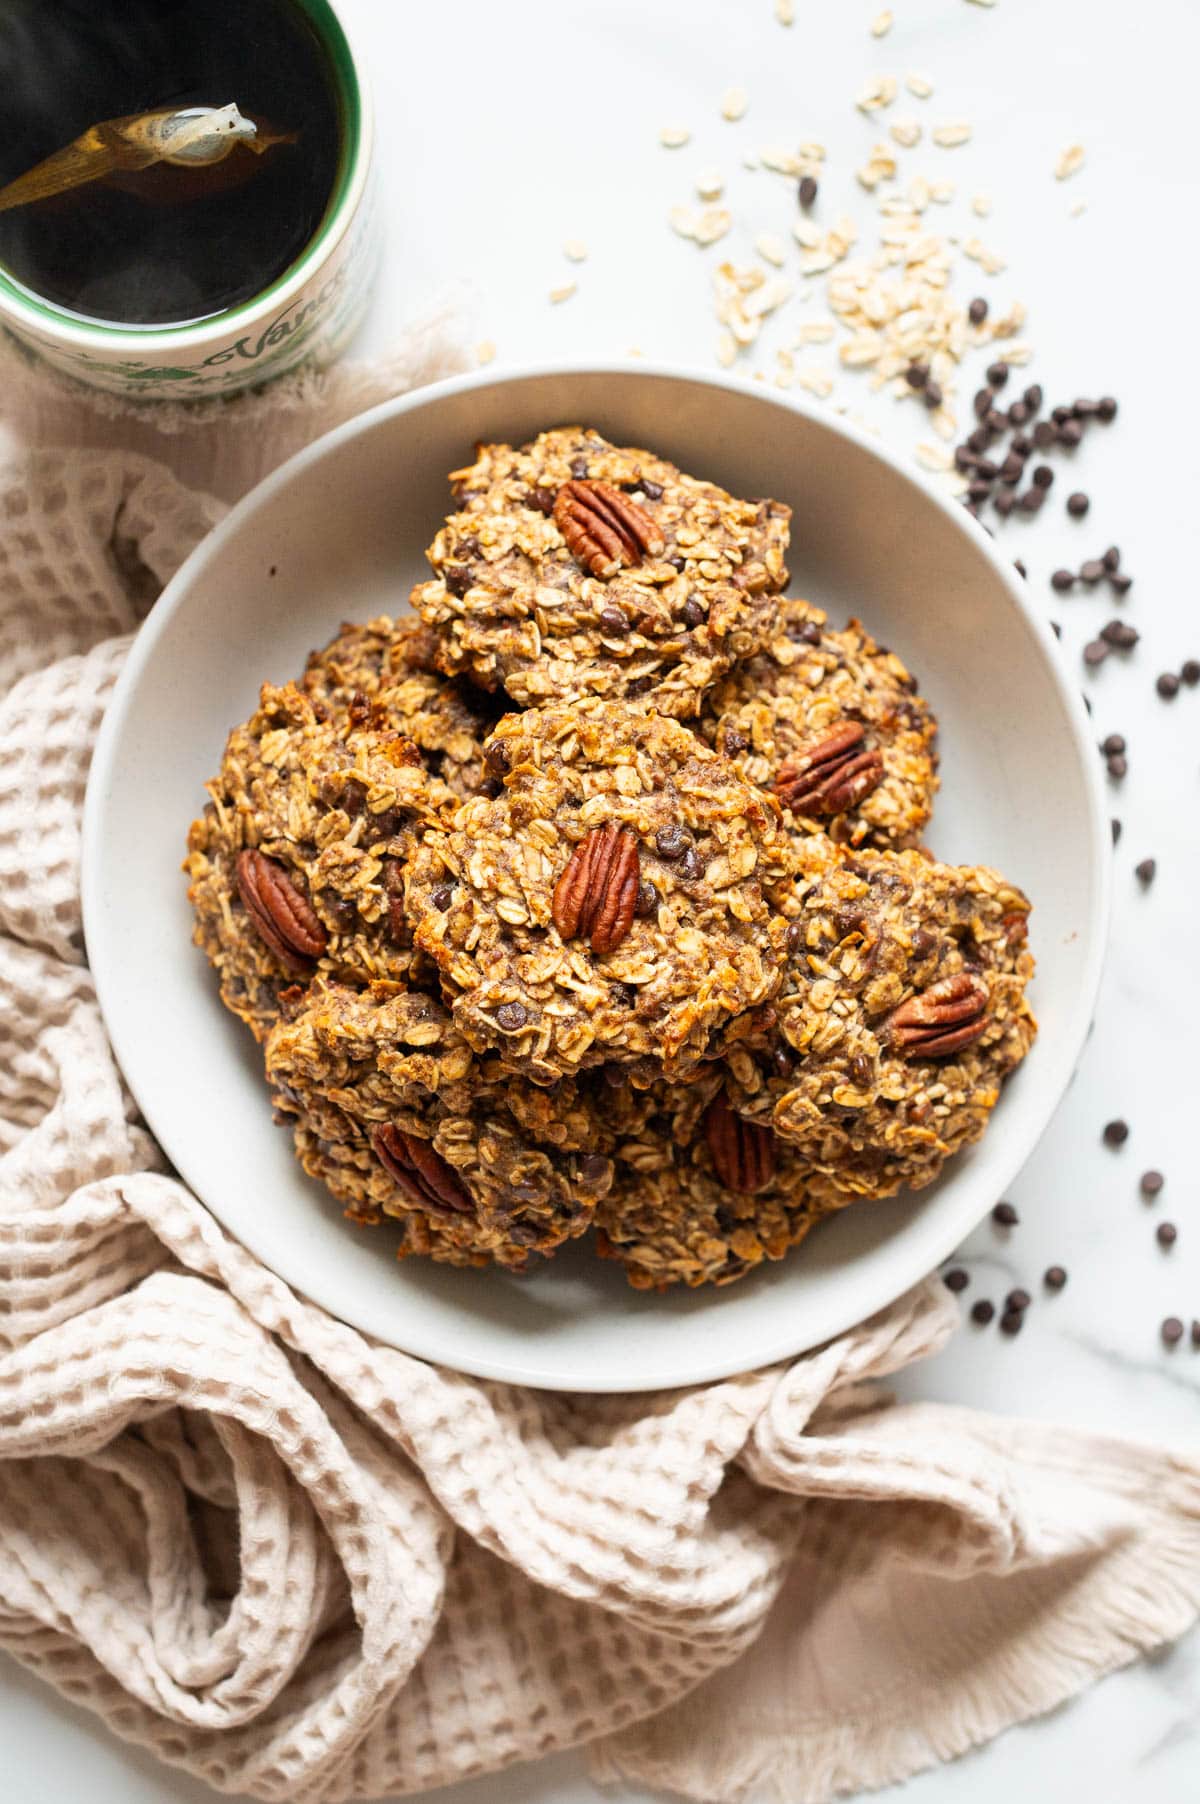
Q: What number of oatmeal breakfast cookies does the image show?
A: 8